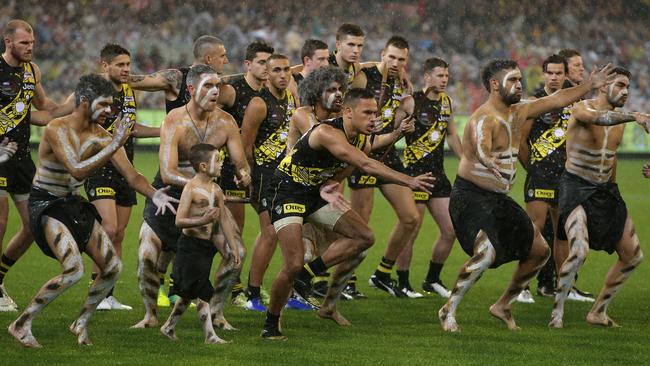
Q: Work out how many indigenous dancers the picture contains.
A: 6